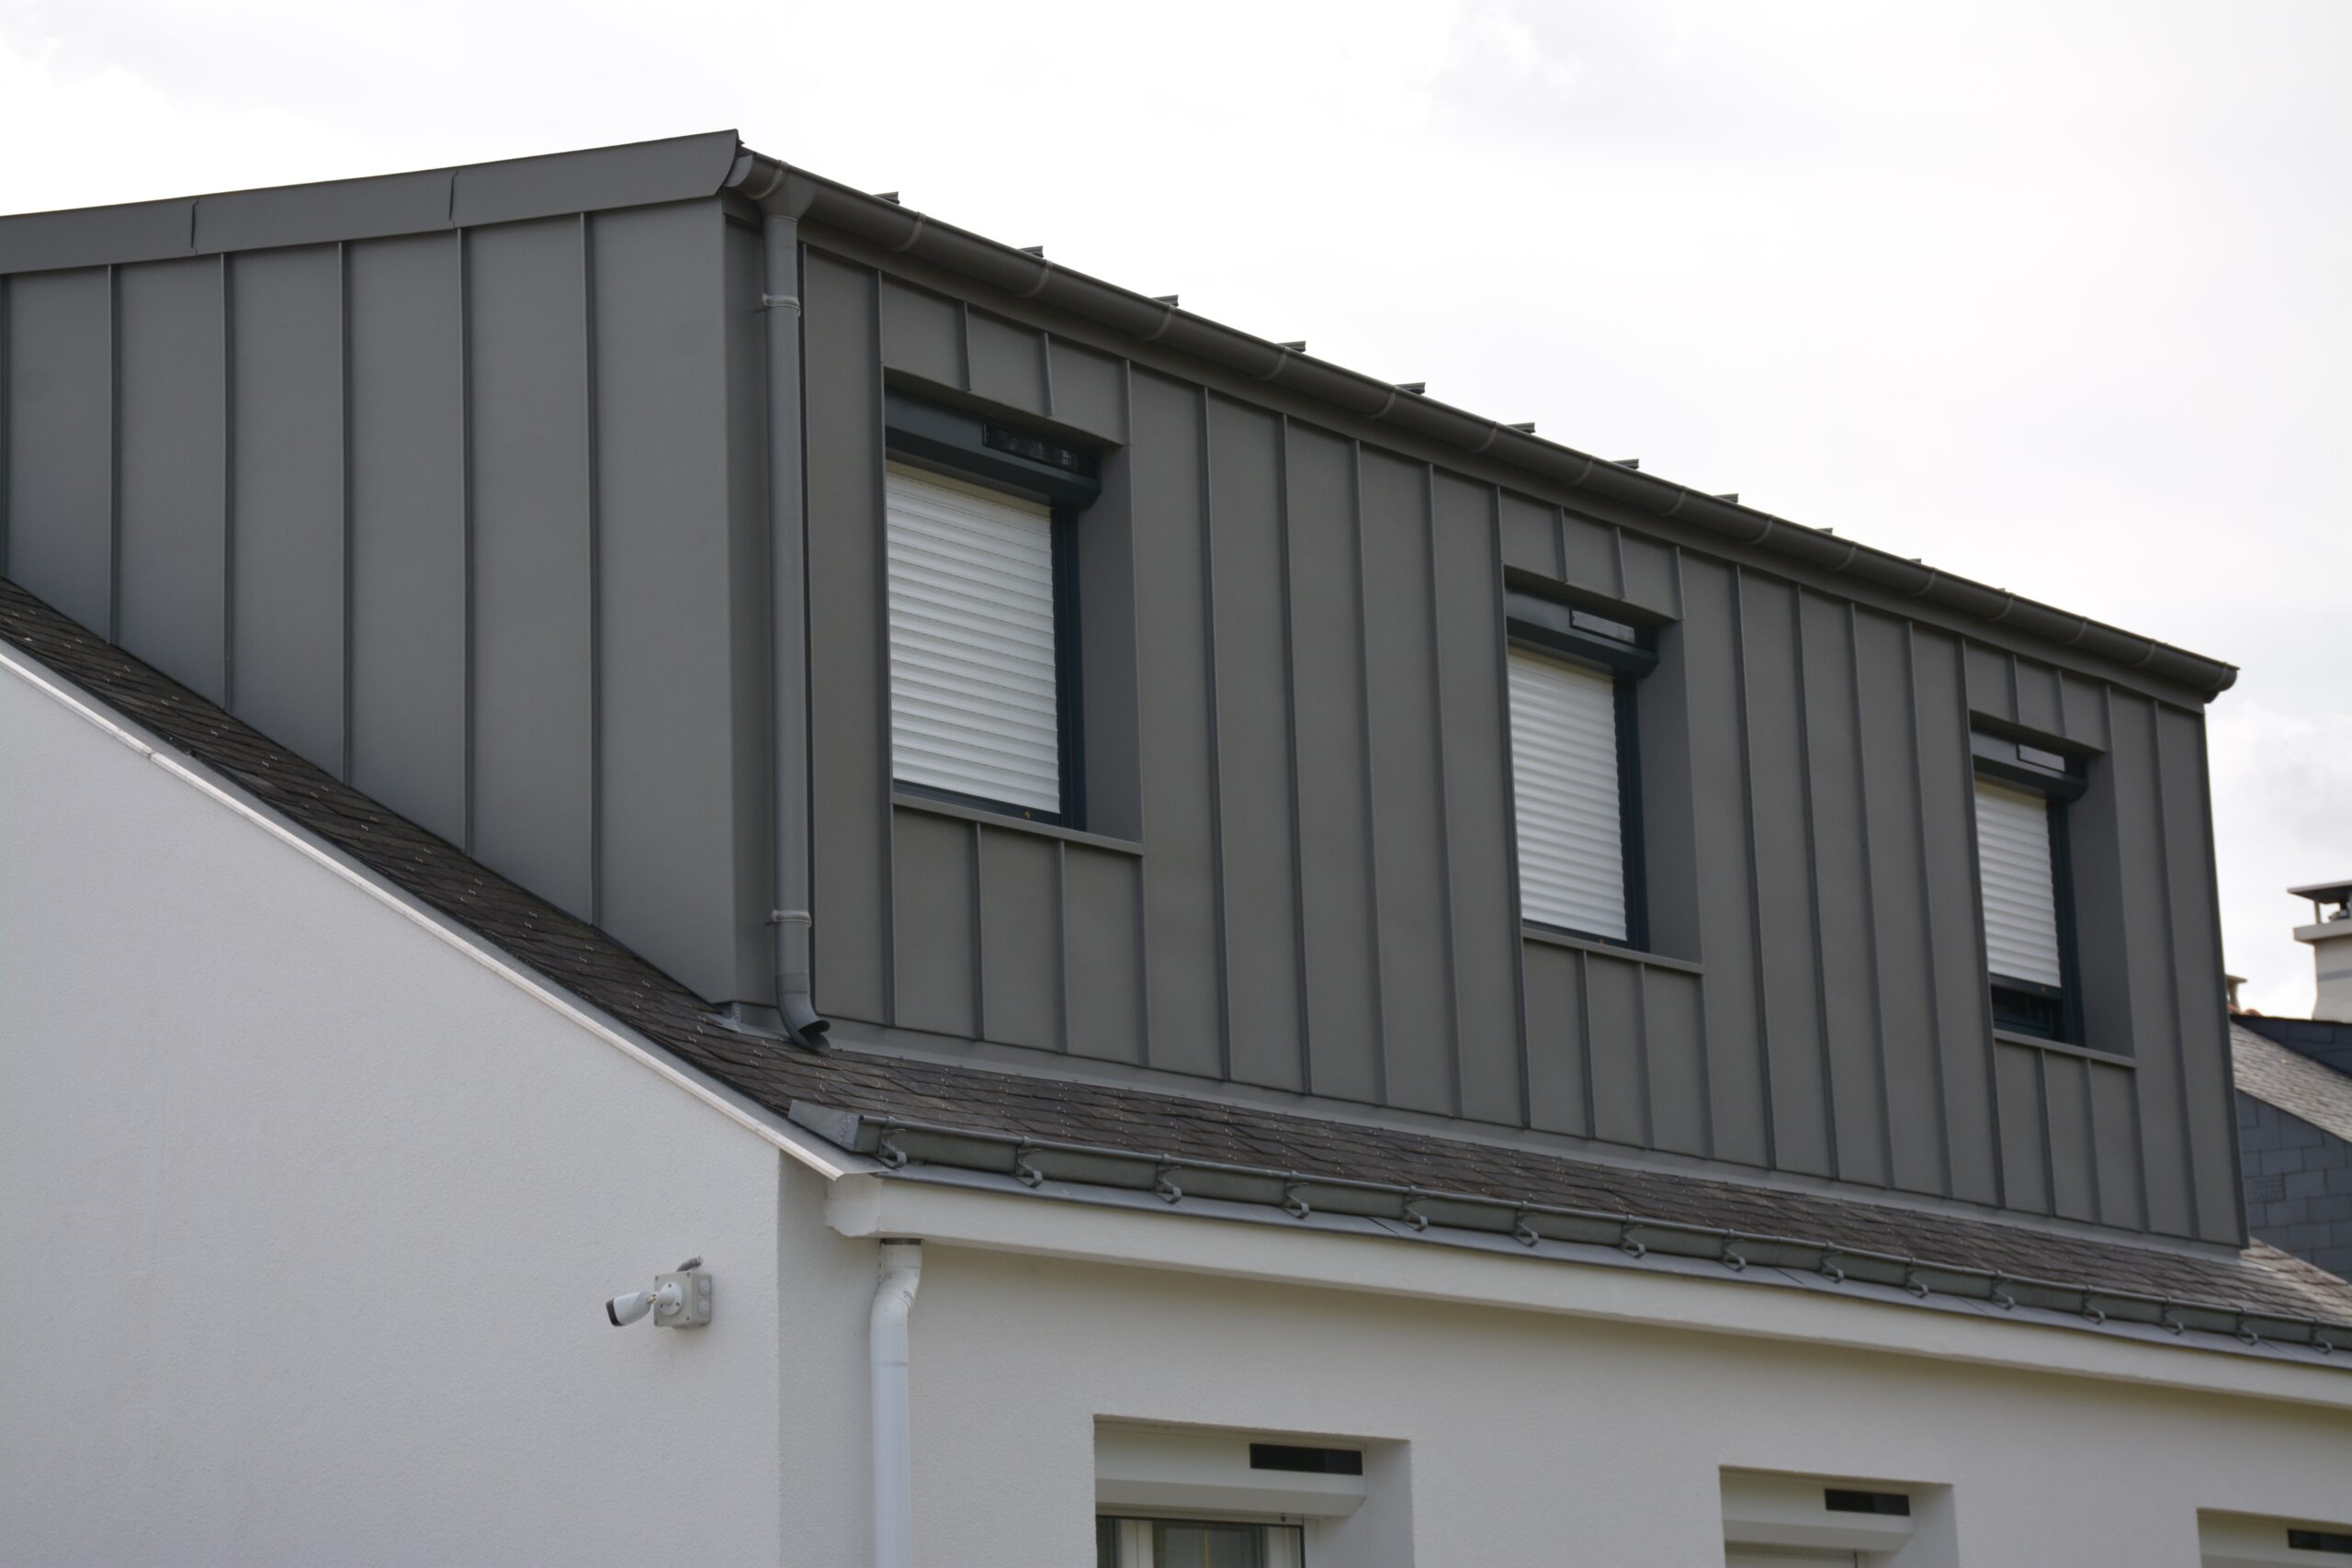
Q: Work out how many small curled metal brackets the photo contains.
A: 15